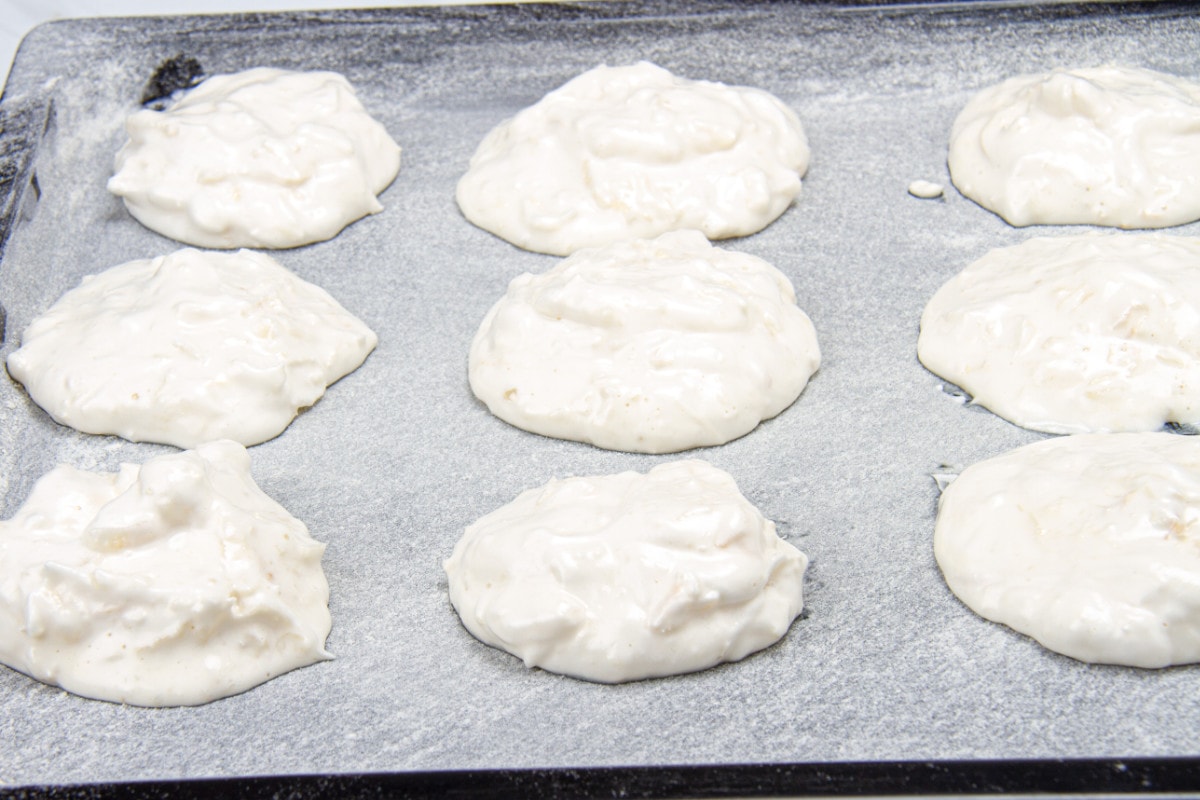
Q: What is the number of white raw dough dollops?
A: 9